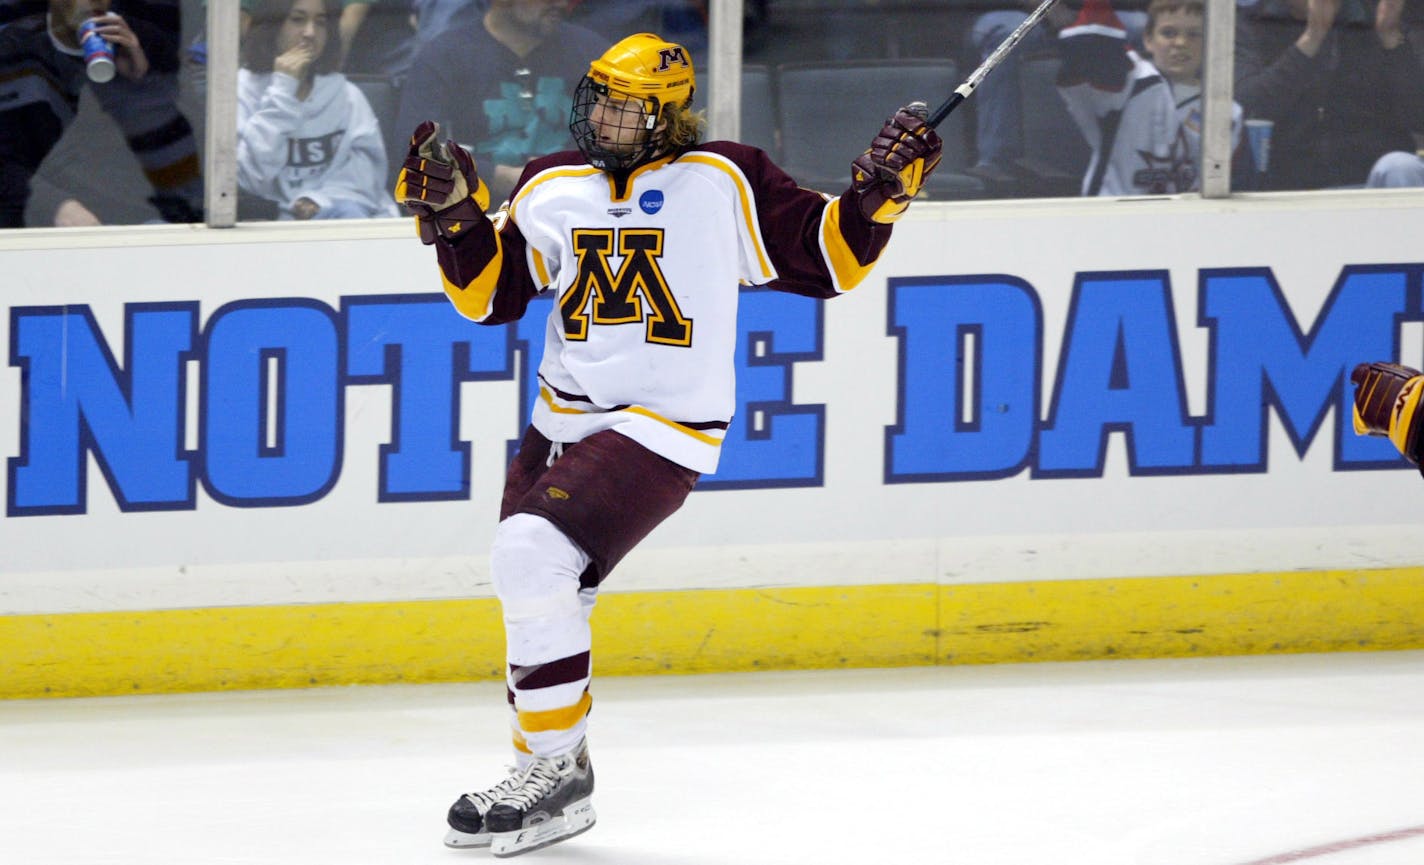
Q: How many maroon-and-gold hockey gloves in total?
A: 3